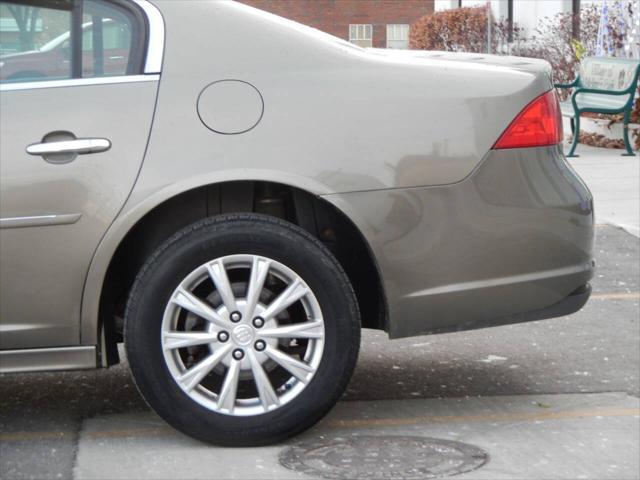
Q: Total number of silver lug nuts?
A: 5